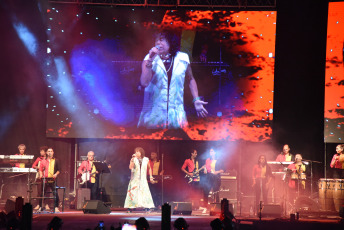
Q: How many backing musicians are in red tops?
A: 11